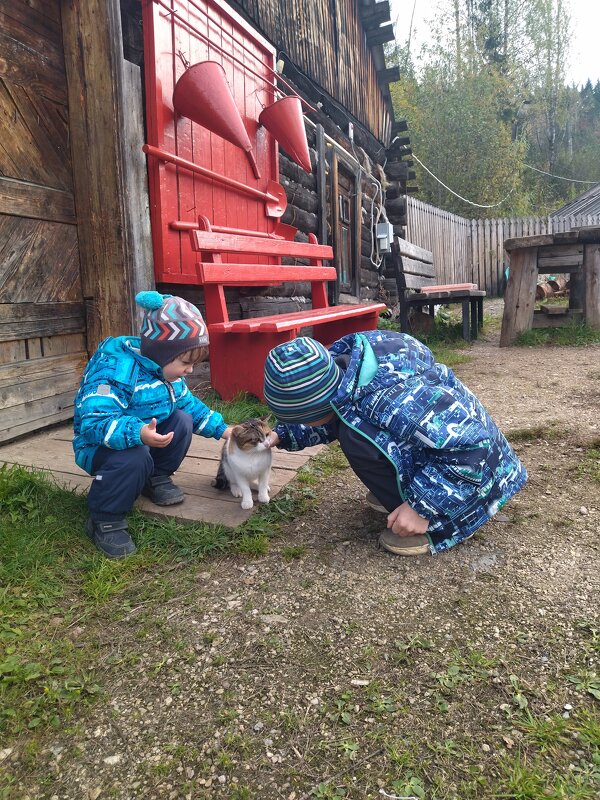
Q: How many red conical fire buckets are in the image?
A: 2